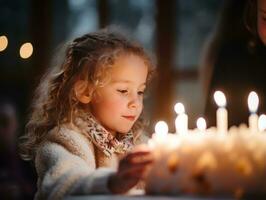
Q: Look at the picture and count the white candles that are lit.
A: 6